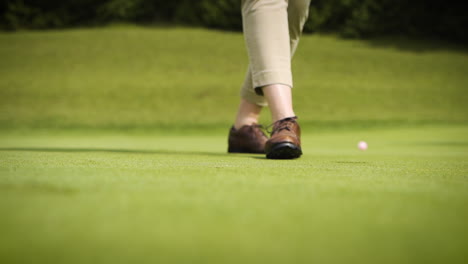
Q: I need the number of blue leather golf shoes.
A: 0